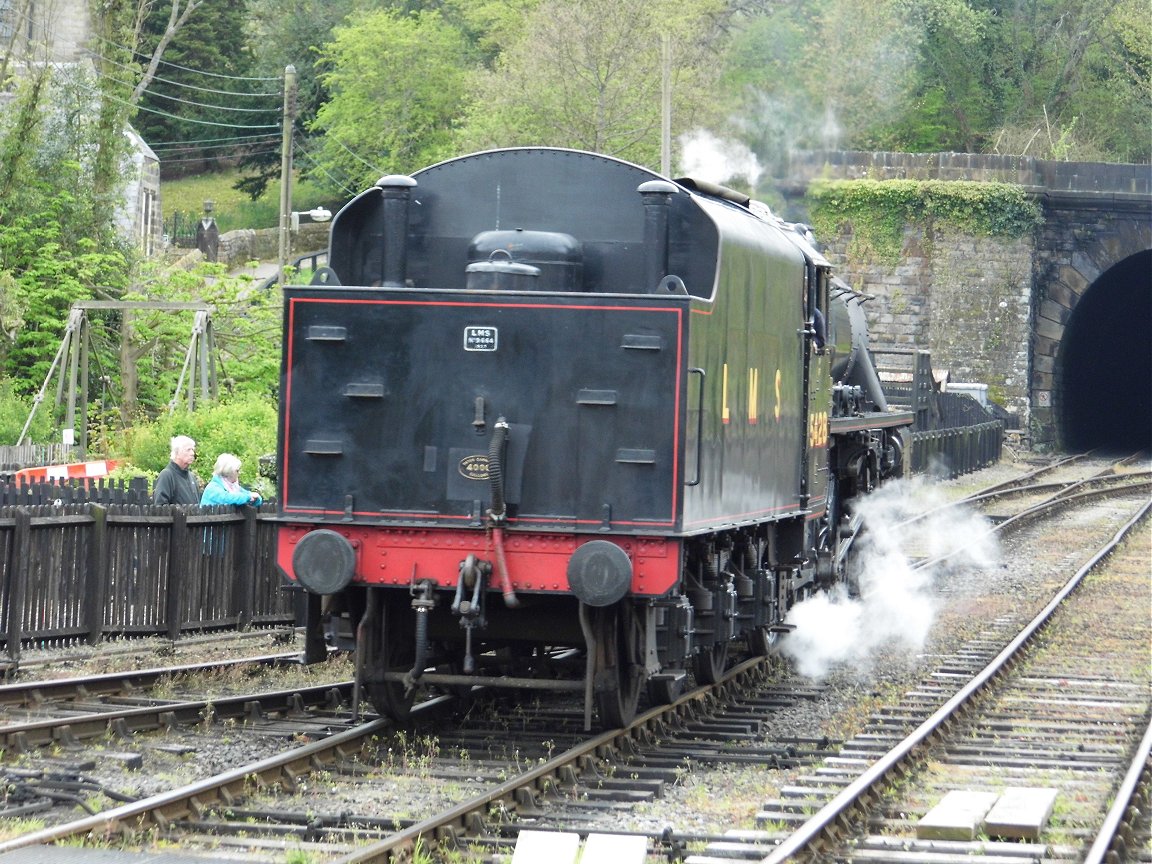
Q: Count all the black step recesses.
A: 6